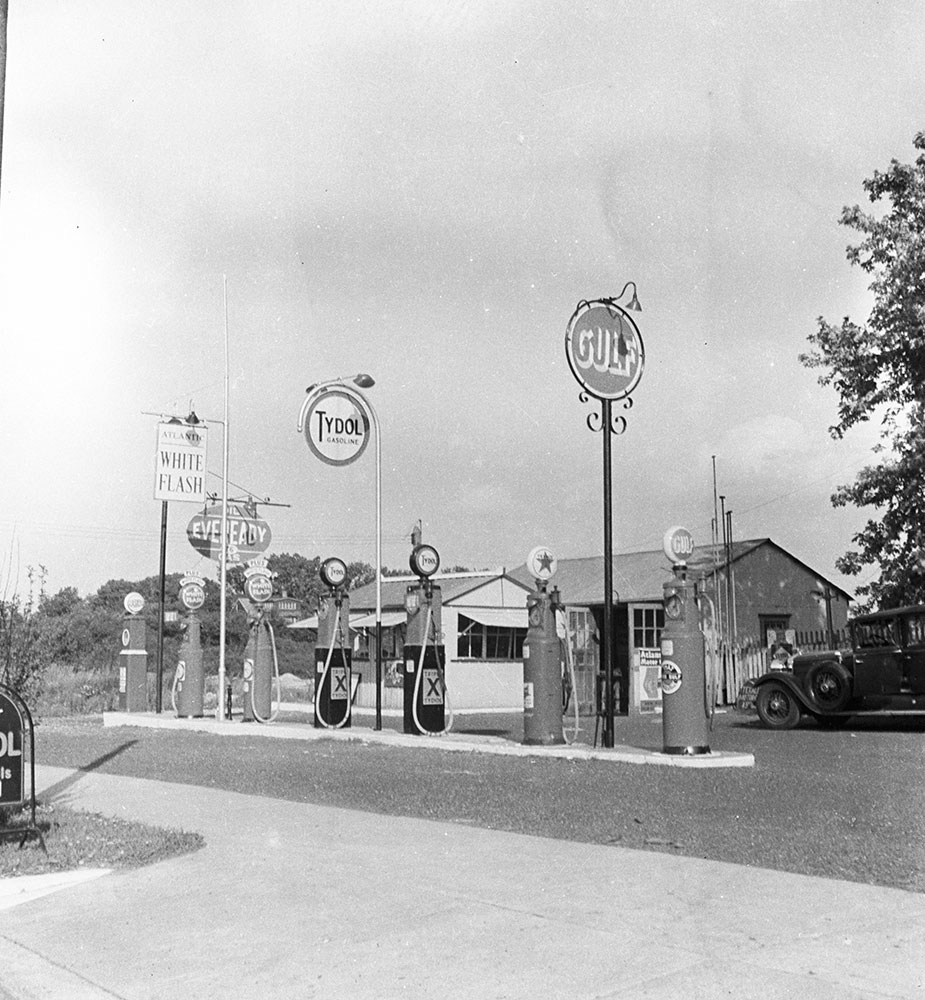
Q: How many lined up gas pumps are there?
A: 7